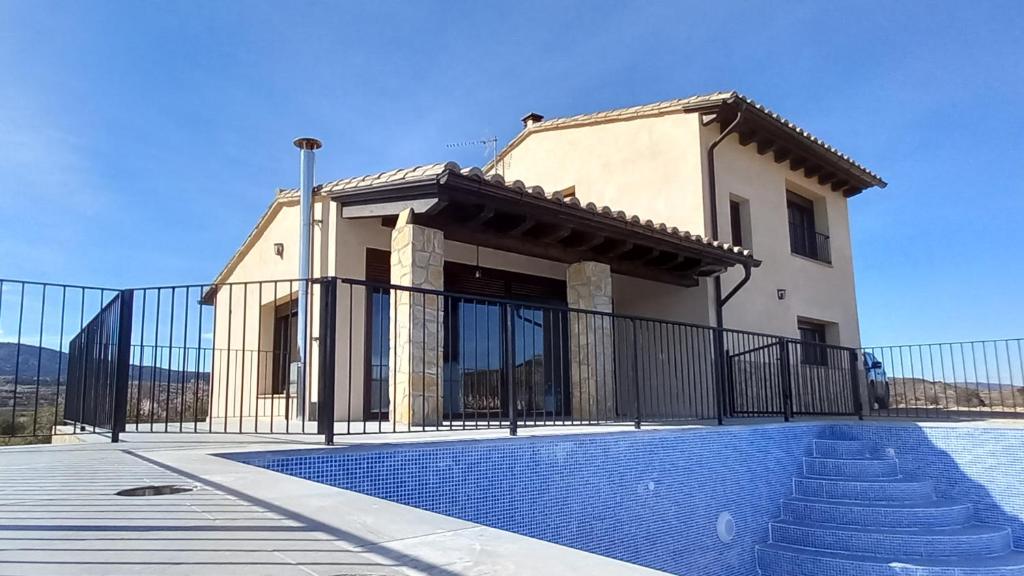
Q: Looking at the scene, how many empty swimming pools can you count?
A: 1